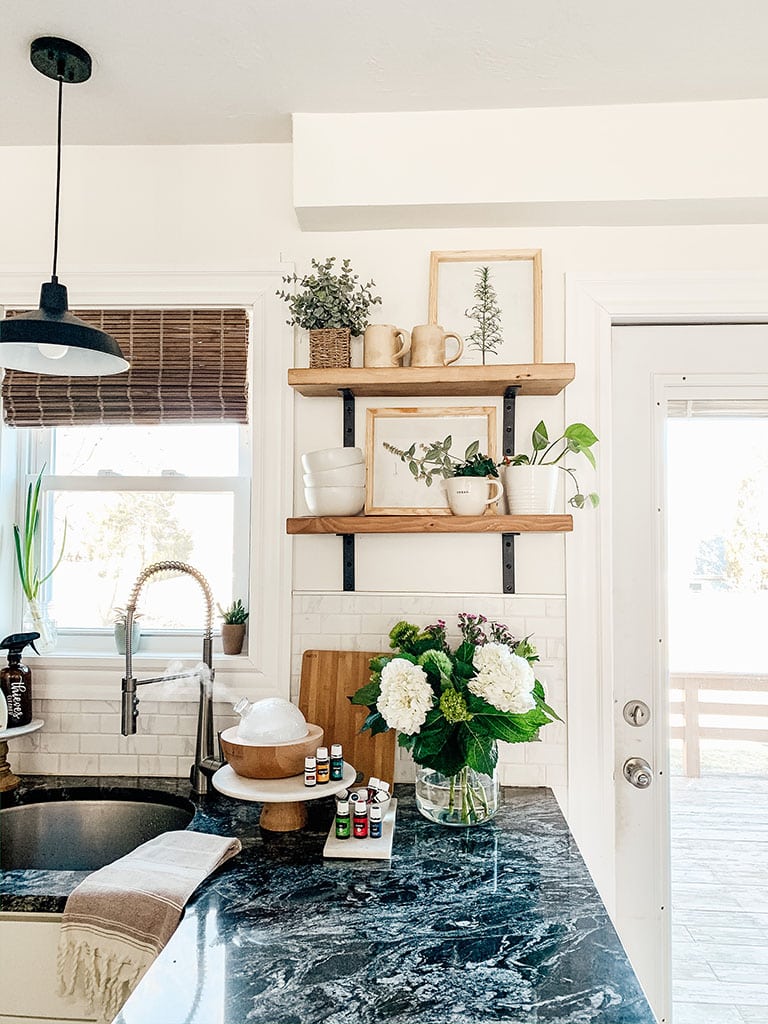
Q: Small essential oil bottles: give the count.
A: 12